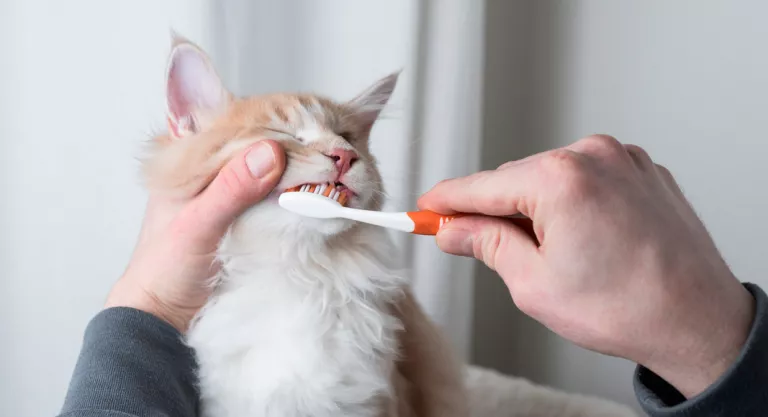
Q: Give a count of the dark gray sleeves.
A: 2